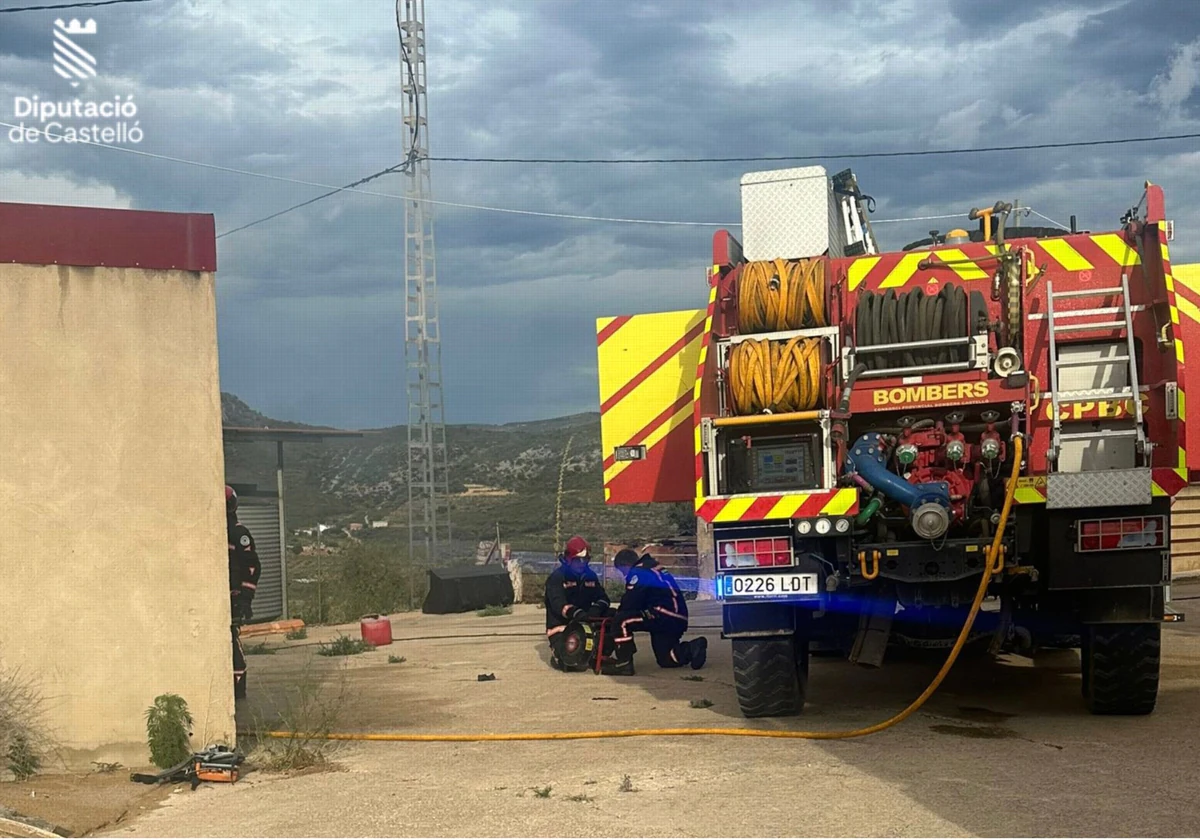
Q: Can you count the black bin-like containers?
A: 1